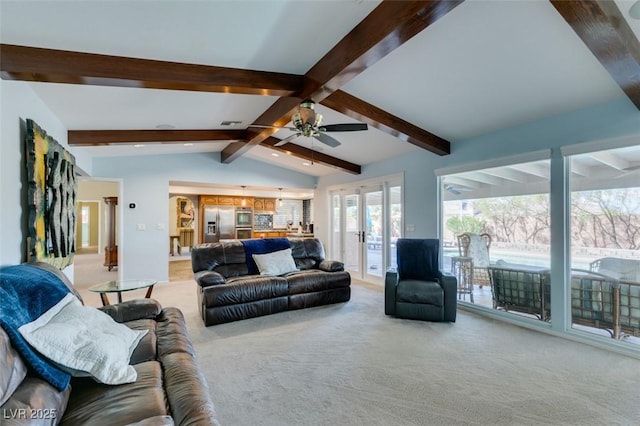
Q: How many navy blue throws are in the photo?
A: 3